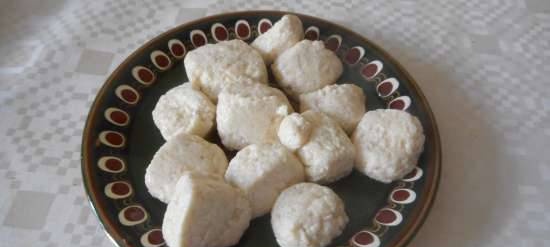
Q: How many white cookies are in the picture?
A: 13